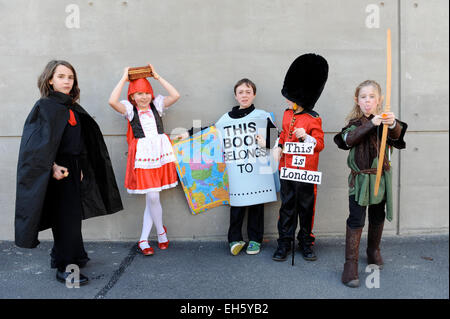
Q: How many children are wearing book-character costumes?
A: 5